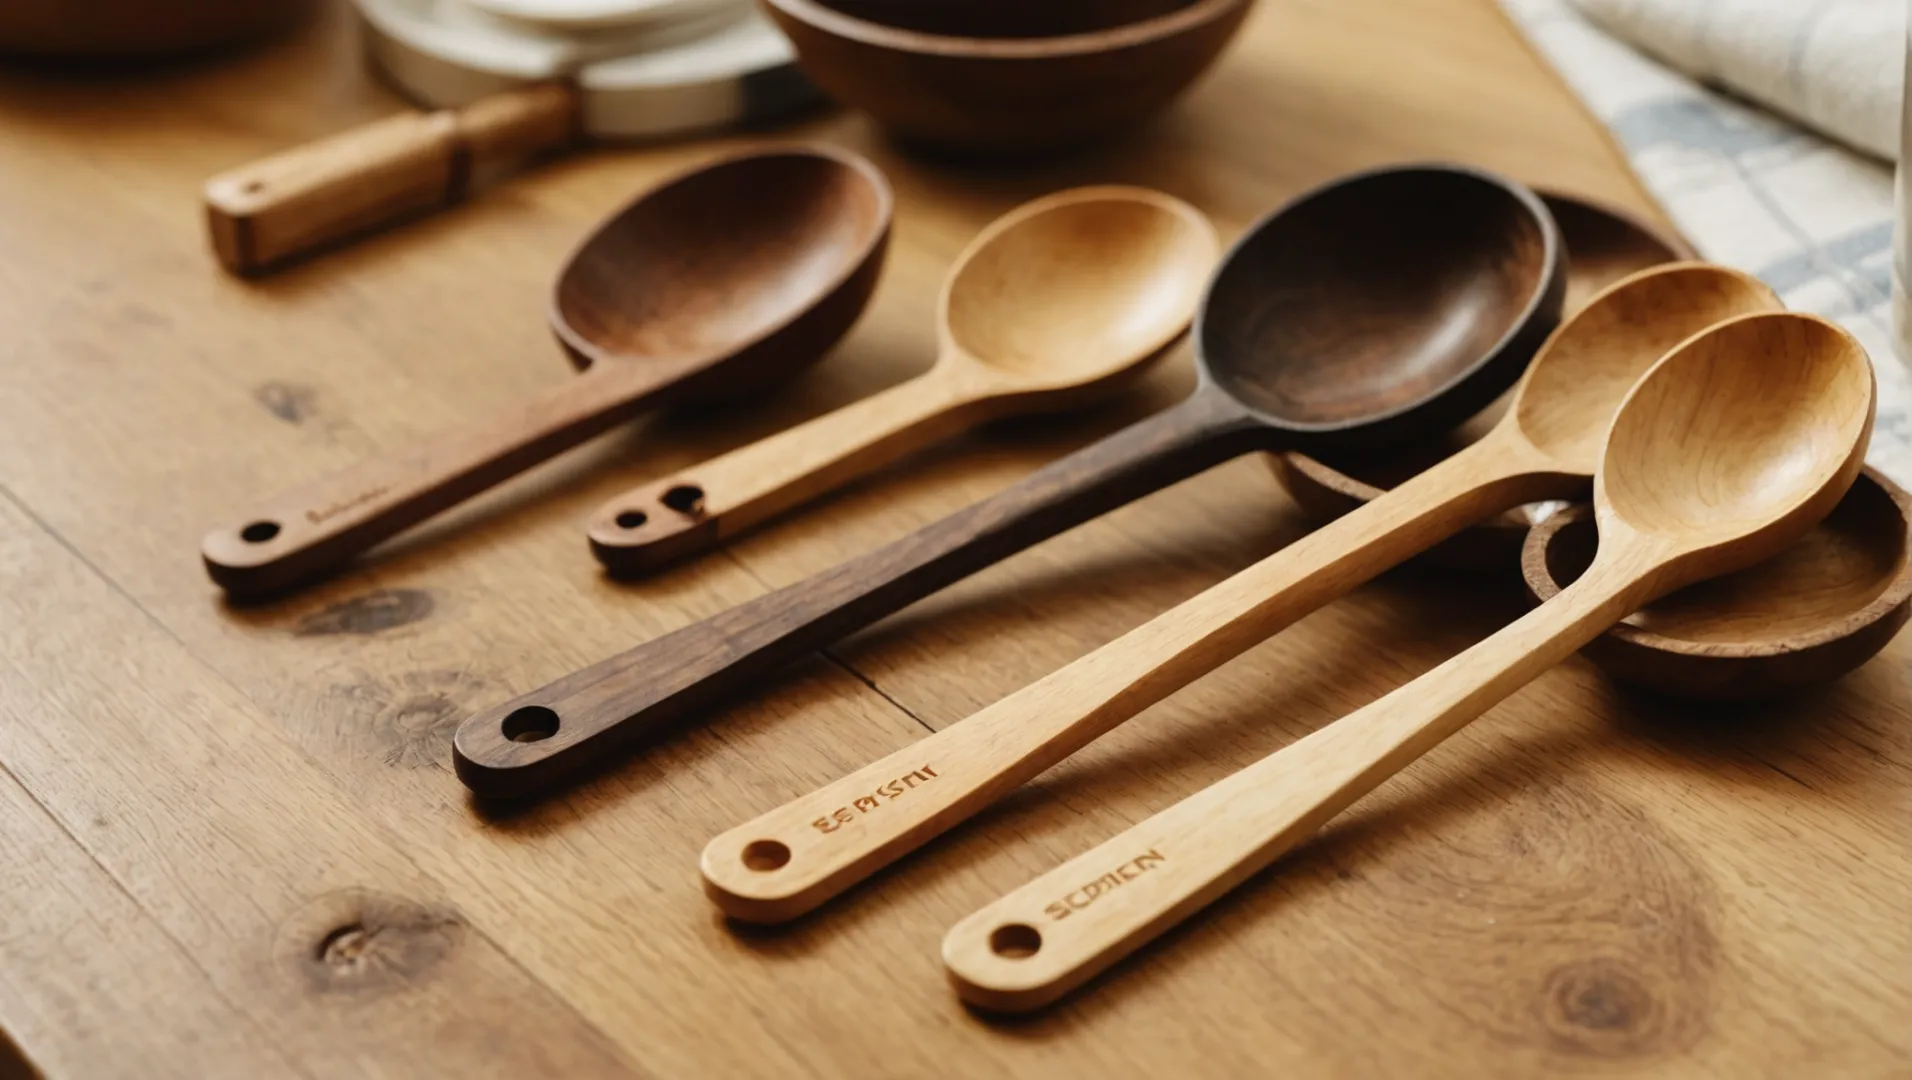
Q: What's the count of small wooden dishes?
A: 2